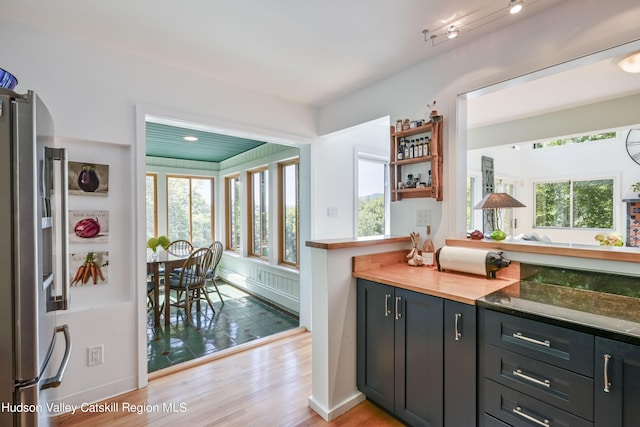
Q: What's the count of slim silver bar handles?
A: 7